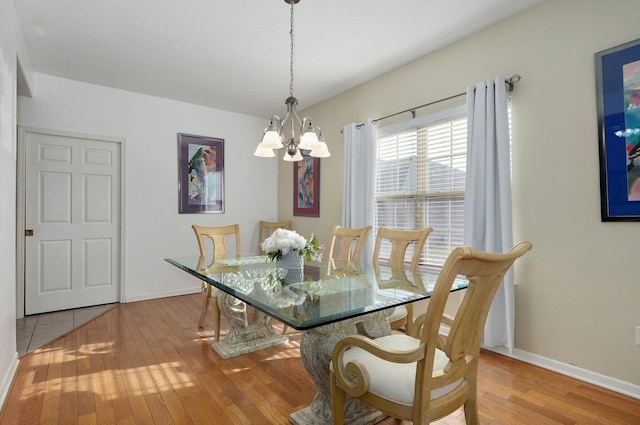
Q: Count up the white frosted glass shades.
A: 5